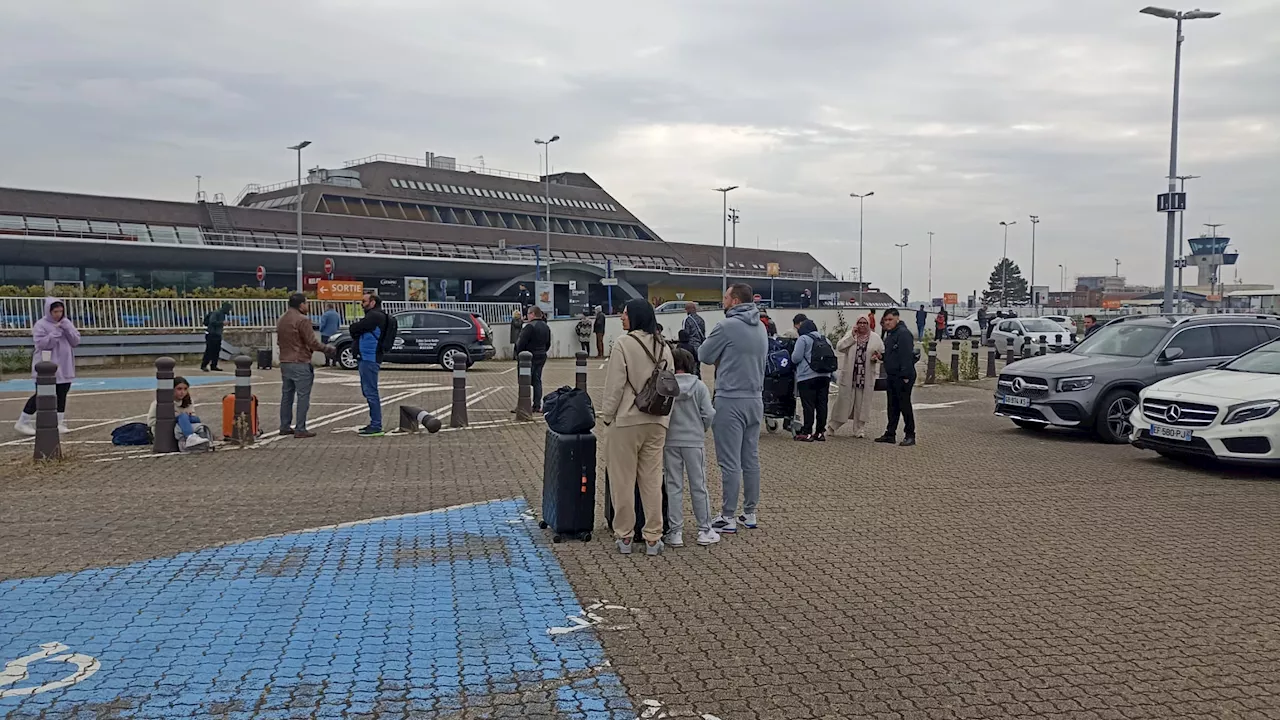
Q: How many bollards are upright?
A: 15